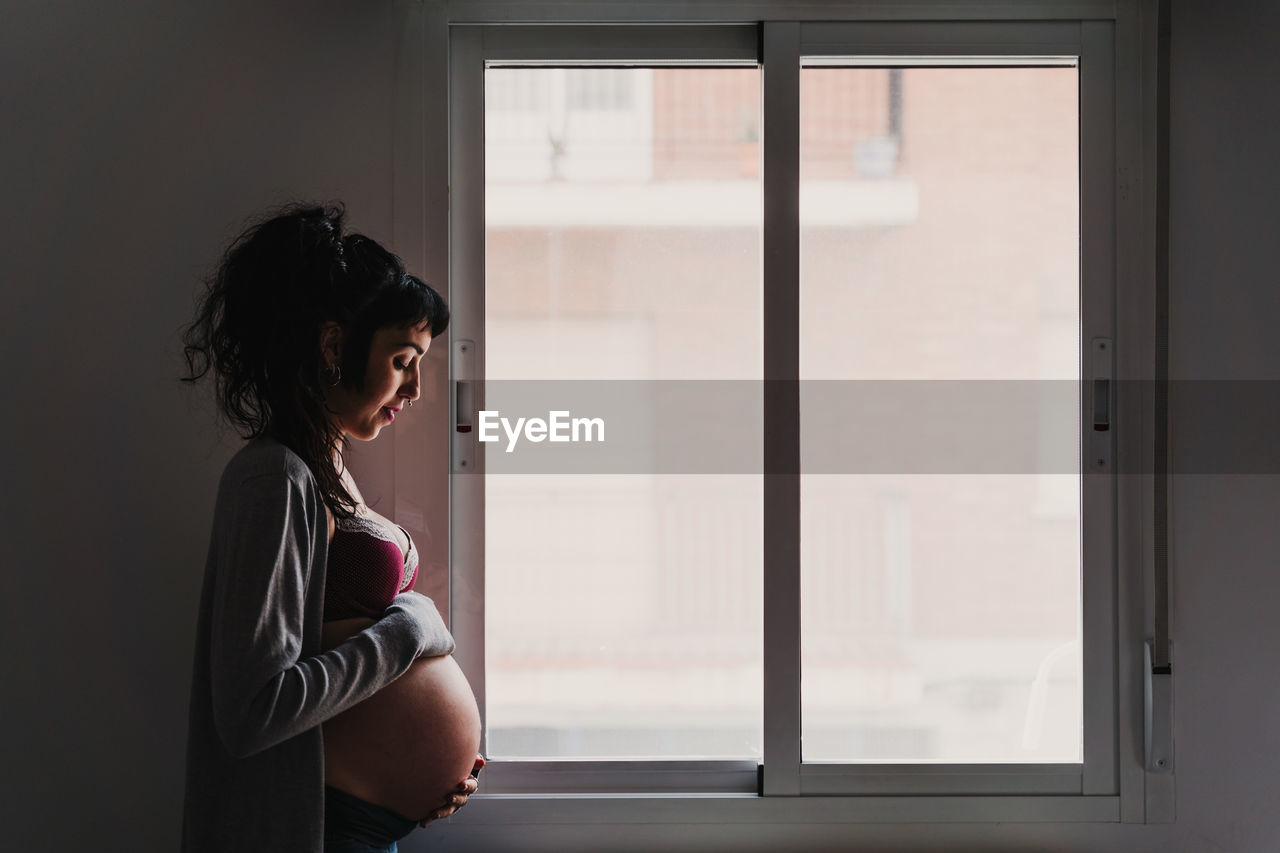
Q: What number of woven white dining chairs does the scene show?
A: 0